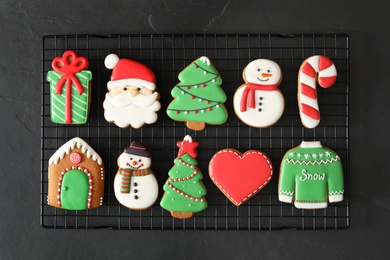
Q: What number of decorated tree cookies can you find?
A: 2